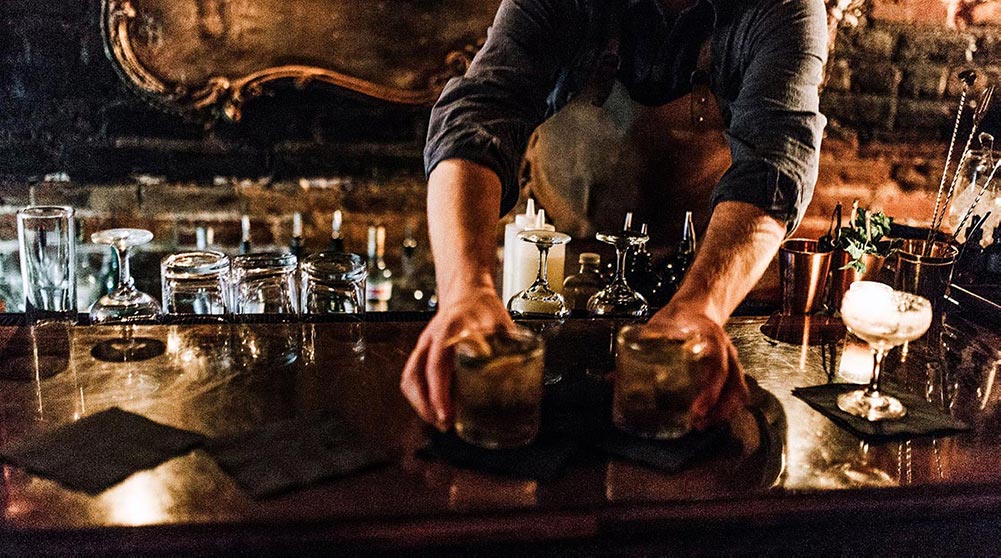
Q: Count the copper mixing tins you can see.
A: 3